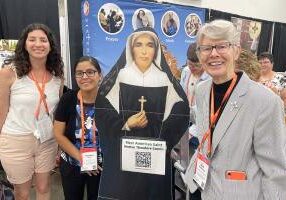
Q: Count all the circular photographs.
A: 4